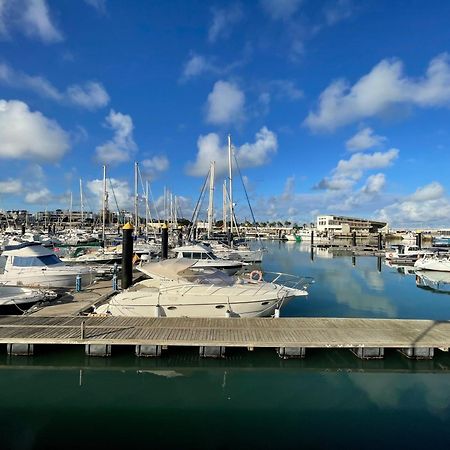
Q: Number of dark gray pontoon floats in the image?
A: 7